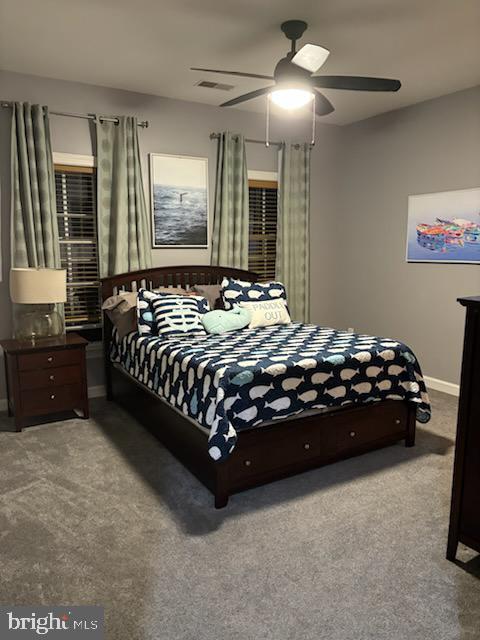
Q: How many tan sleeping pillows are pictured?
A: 2